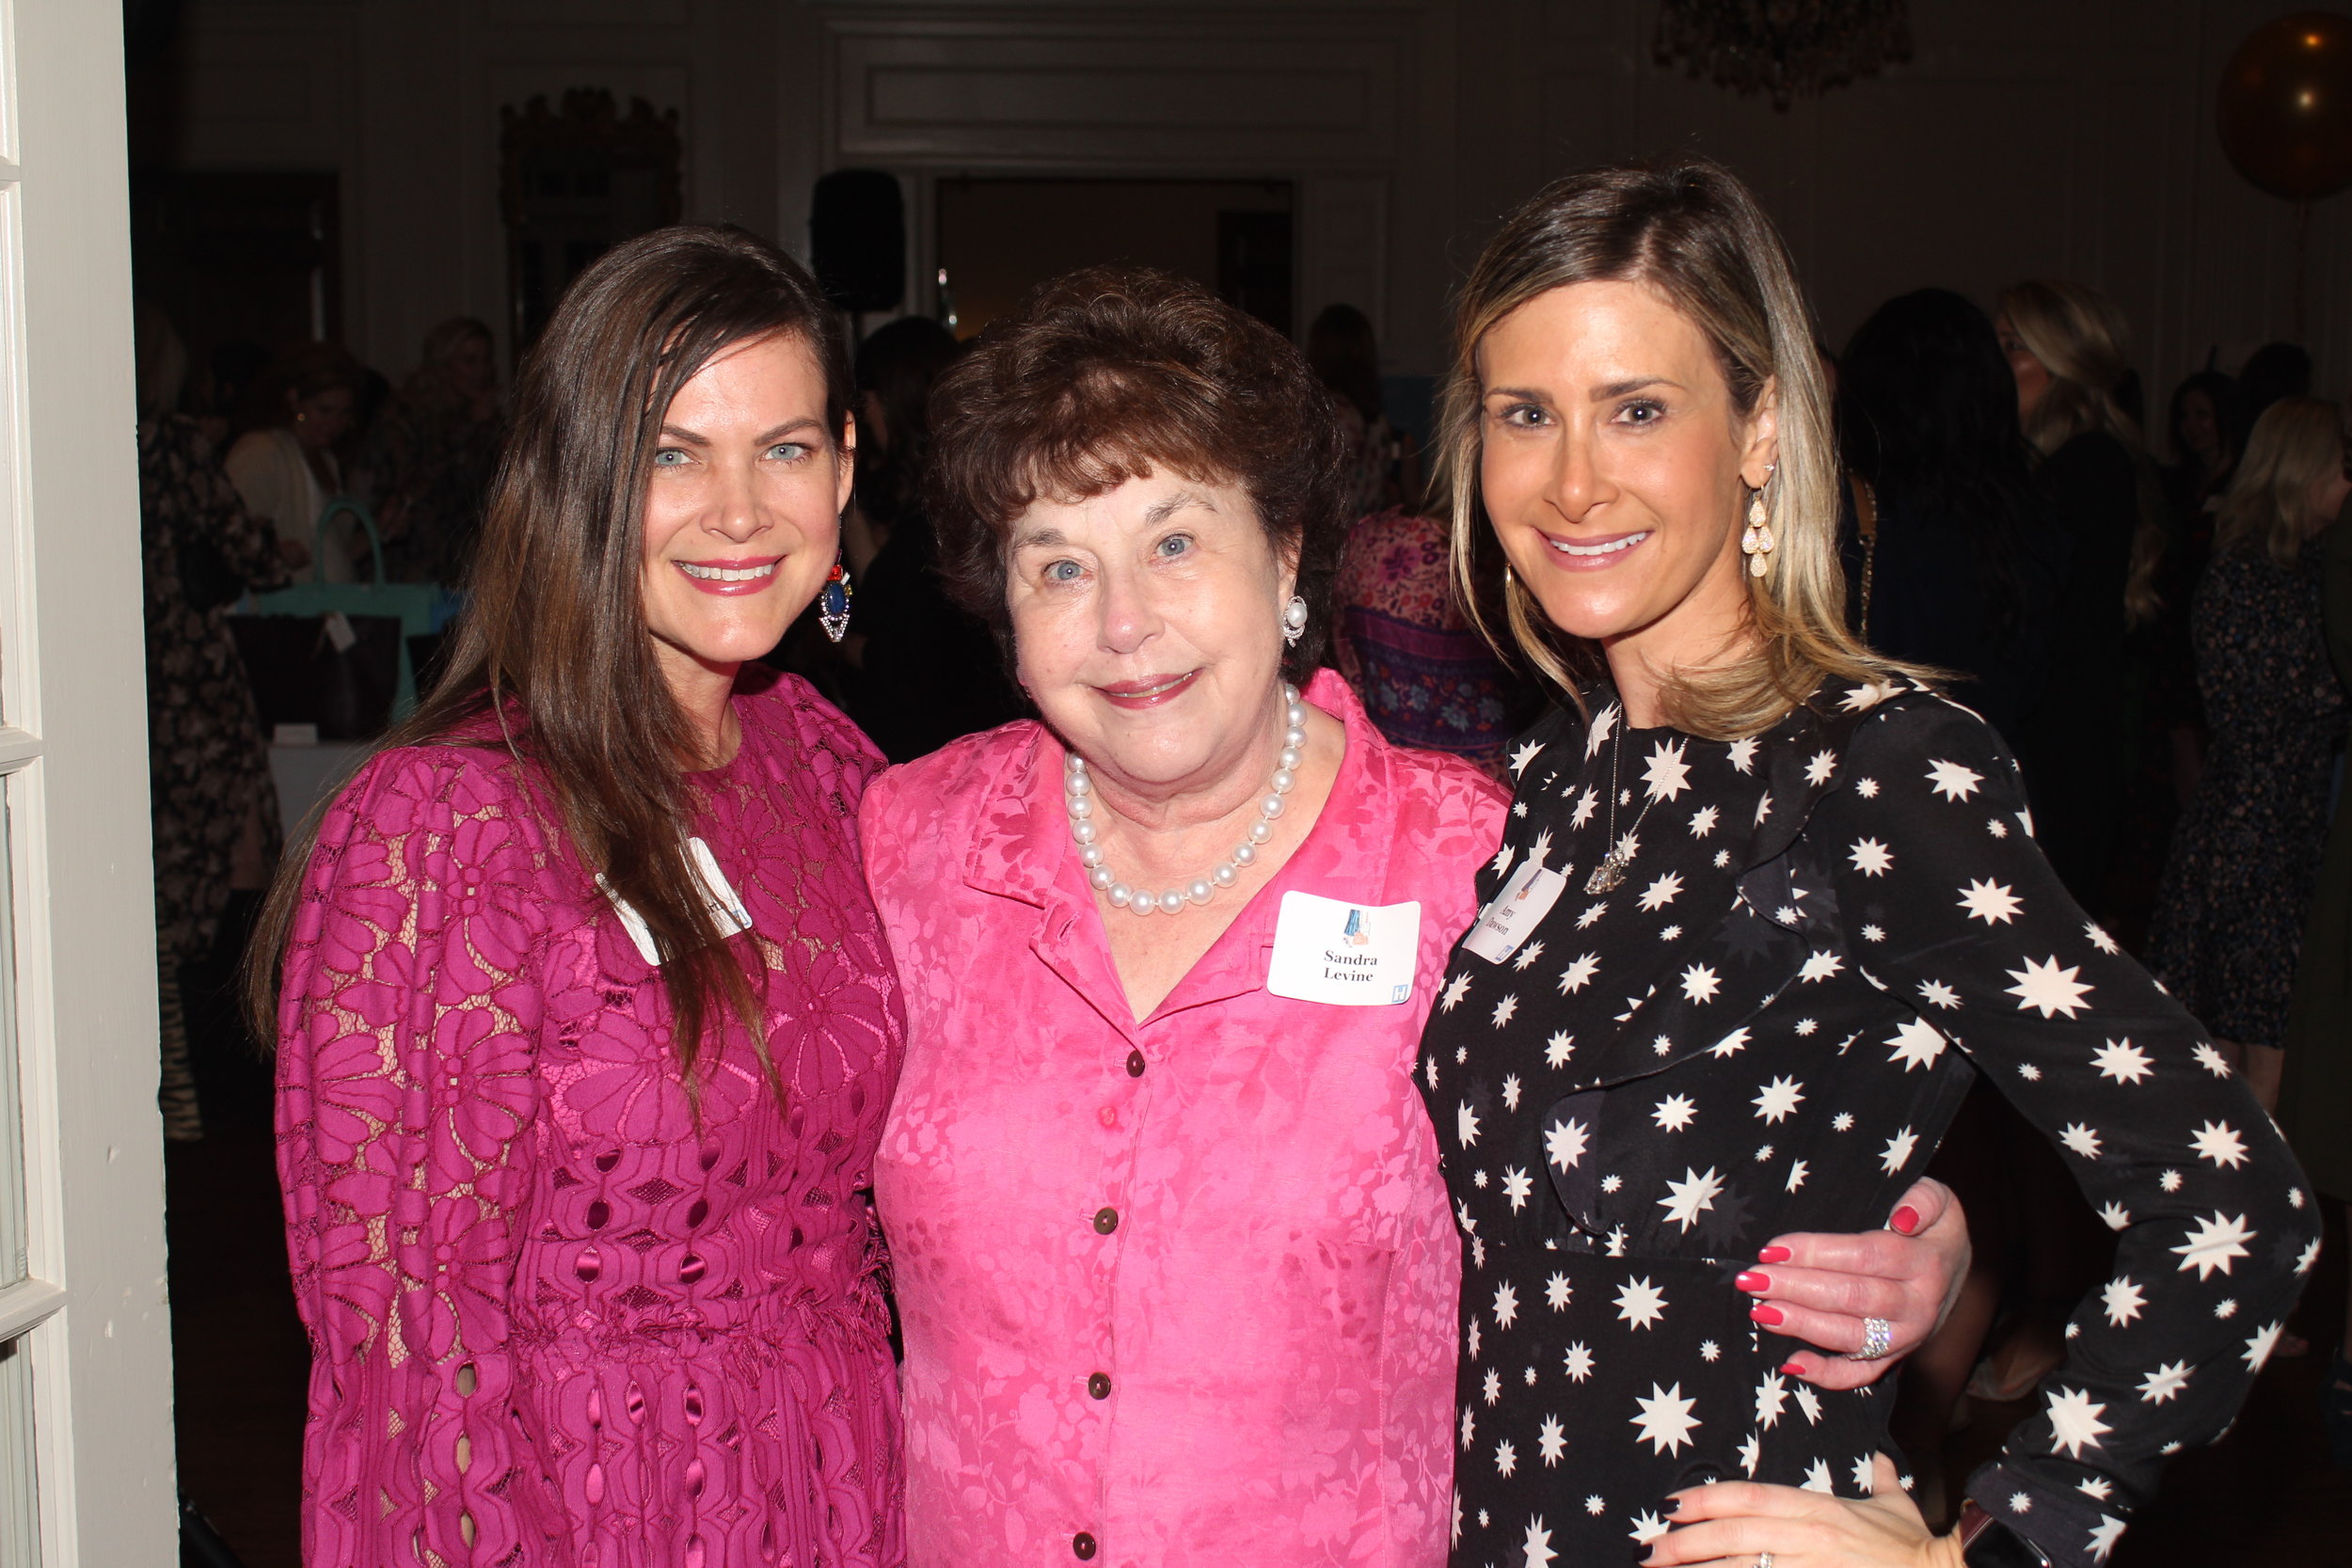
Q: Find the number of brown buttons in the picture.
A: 4